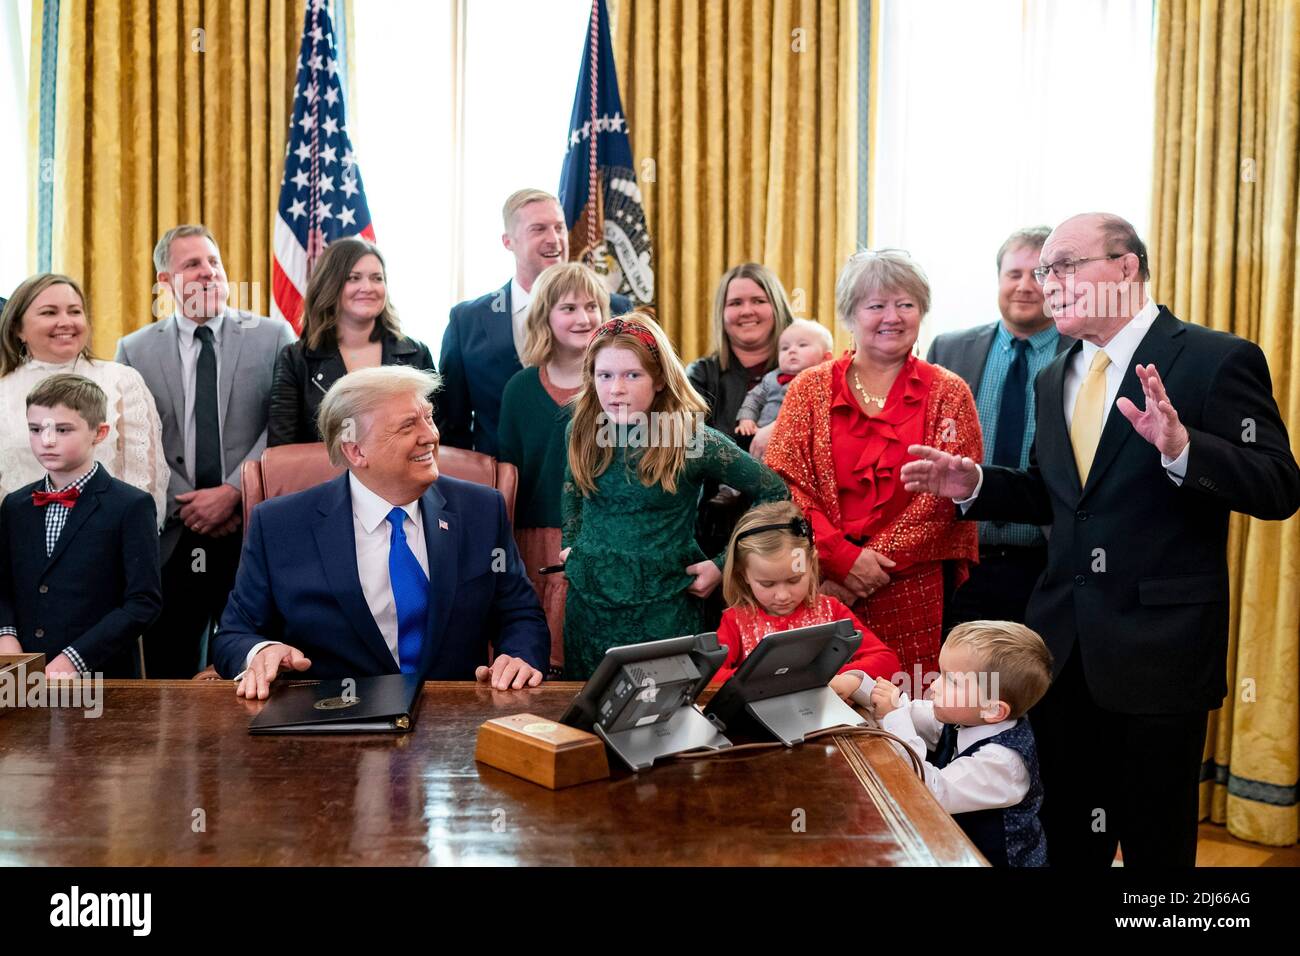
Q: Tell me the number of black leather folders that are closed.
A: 1